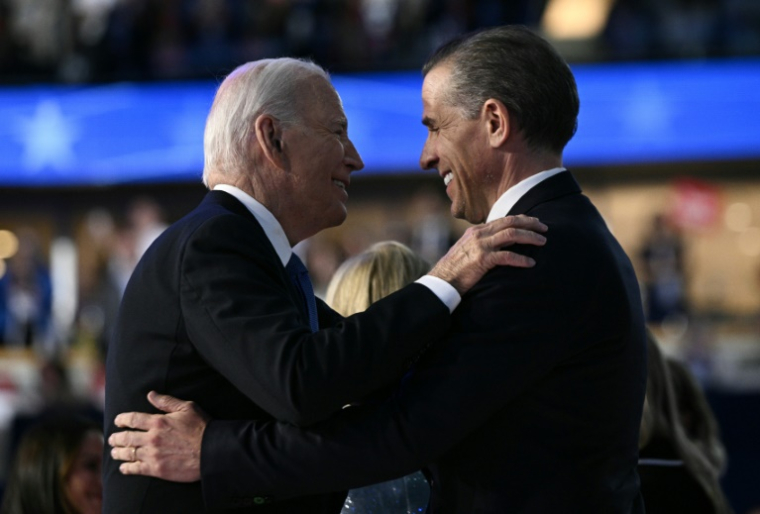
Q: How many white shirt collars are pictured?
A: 2